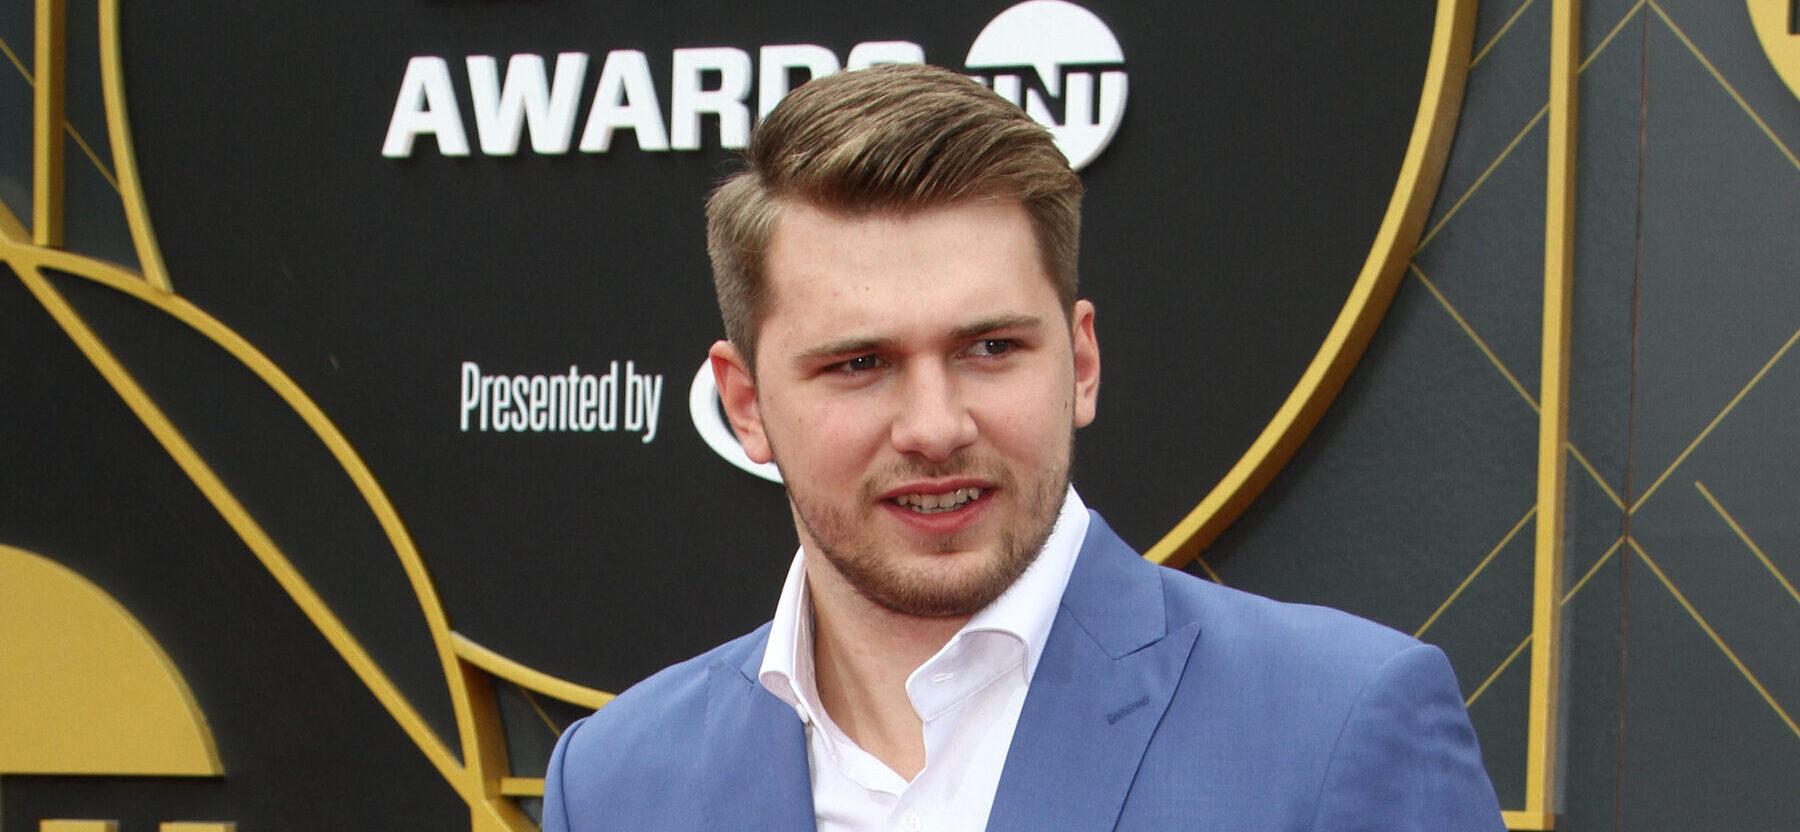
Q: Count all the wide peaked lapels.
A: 2